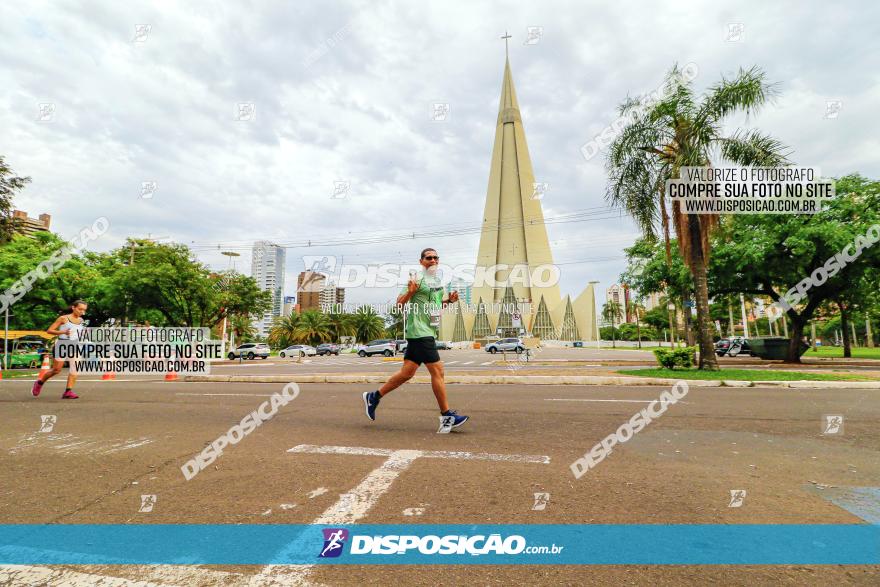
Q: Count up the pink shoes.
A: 2